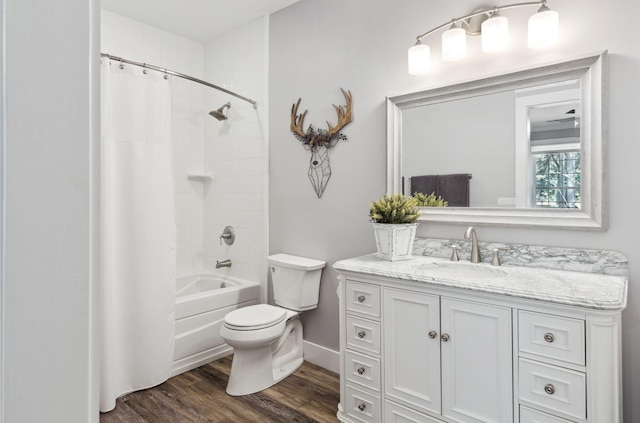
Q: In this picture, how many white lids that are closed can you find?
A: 1